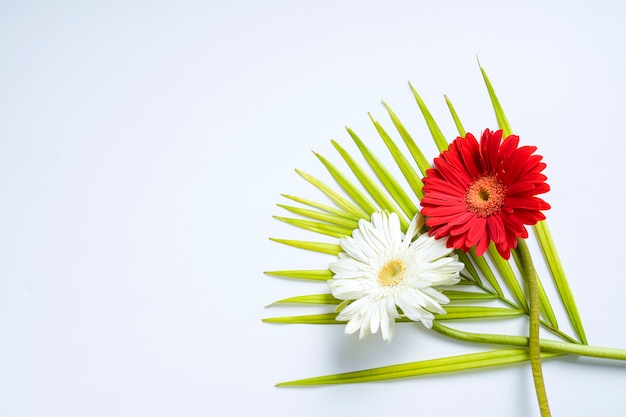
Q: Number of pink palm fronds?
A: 0